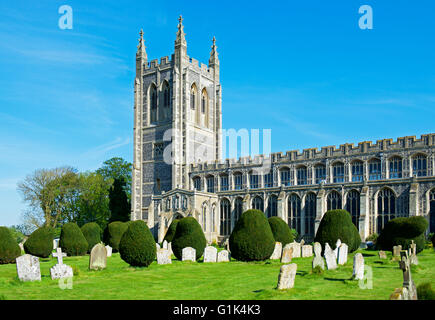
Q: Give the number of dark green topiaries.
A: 12